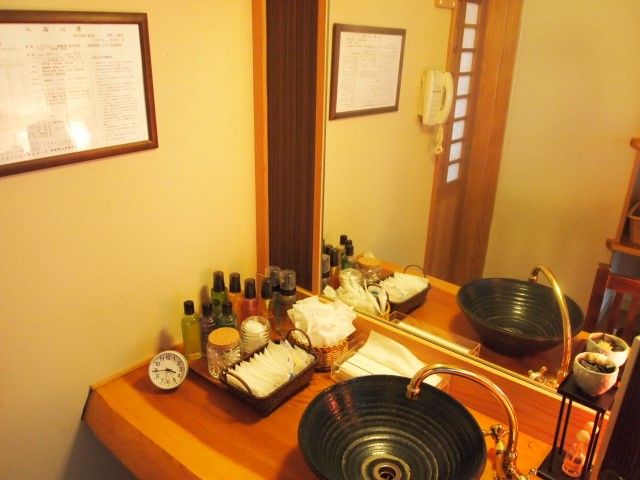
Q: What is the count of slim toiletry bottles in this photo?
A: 9